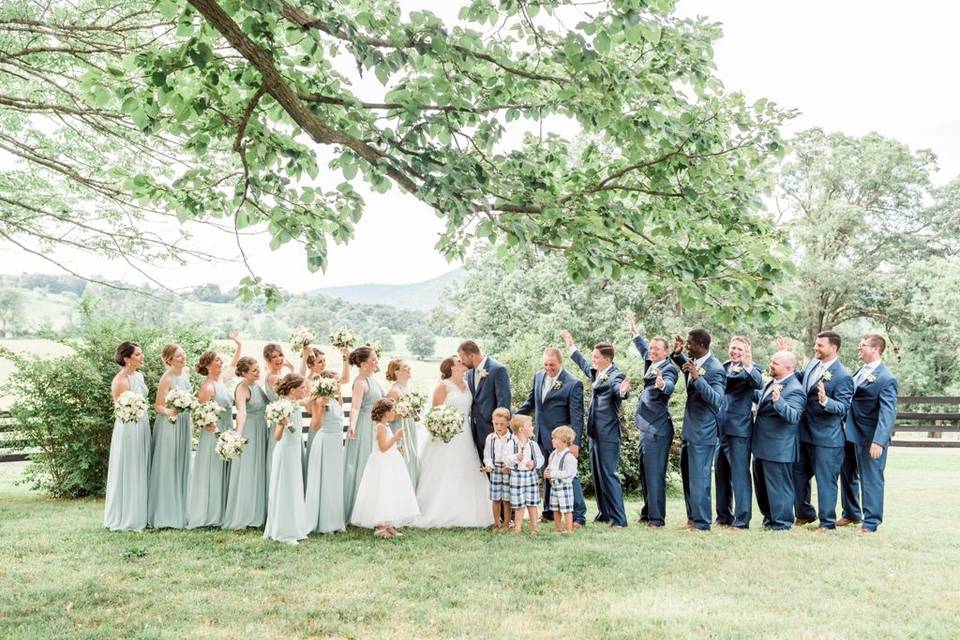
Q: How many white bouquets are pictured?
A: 11